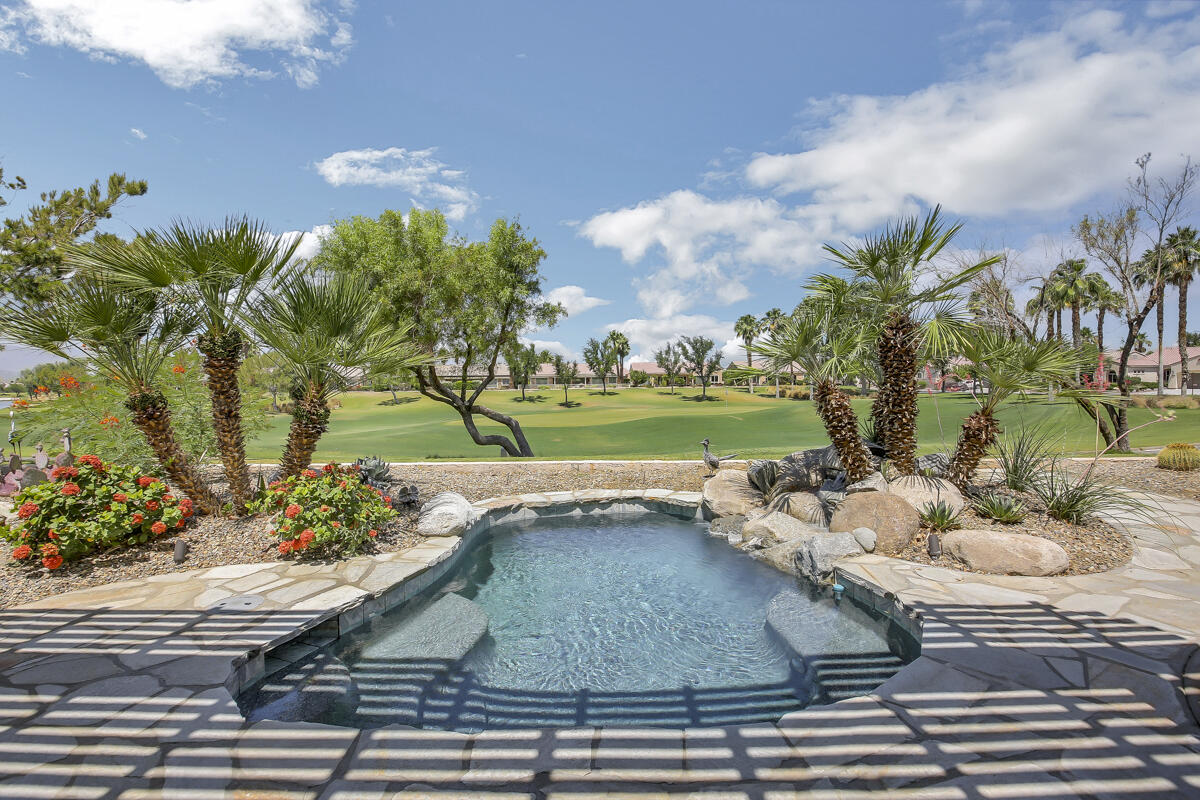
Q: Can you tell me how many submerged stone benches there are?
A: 2